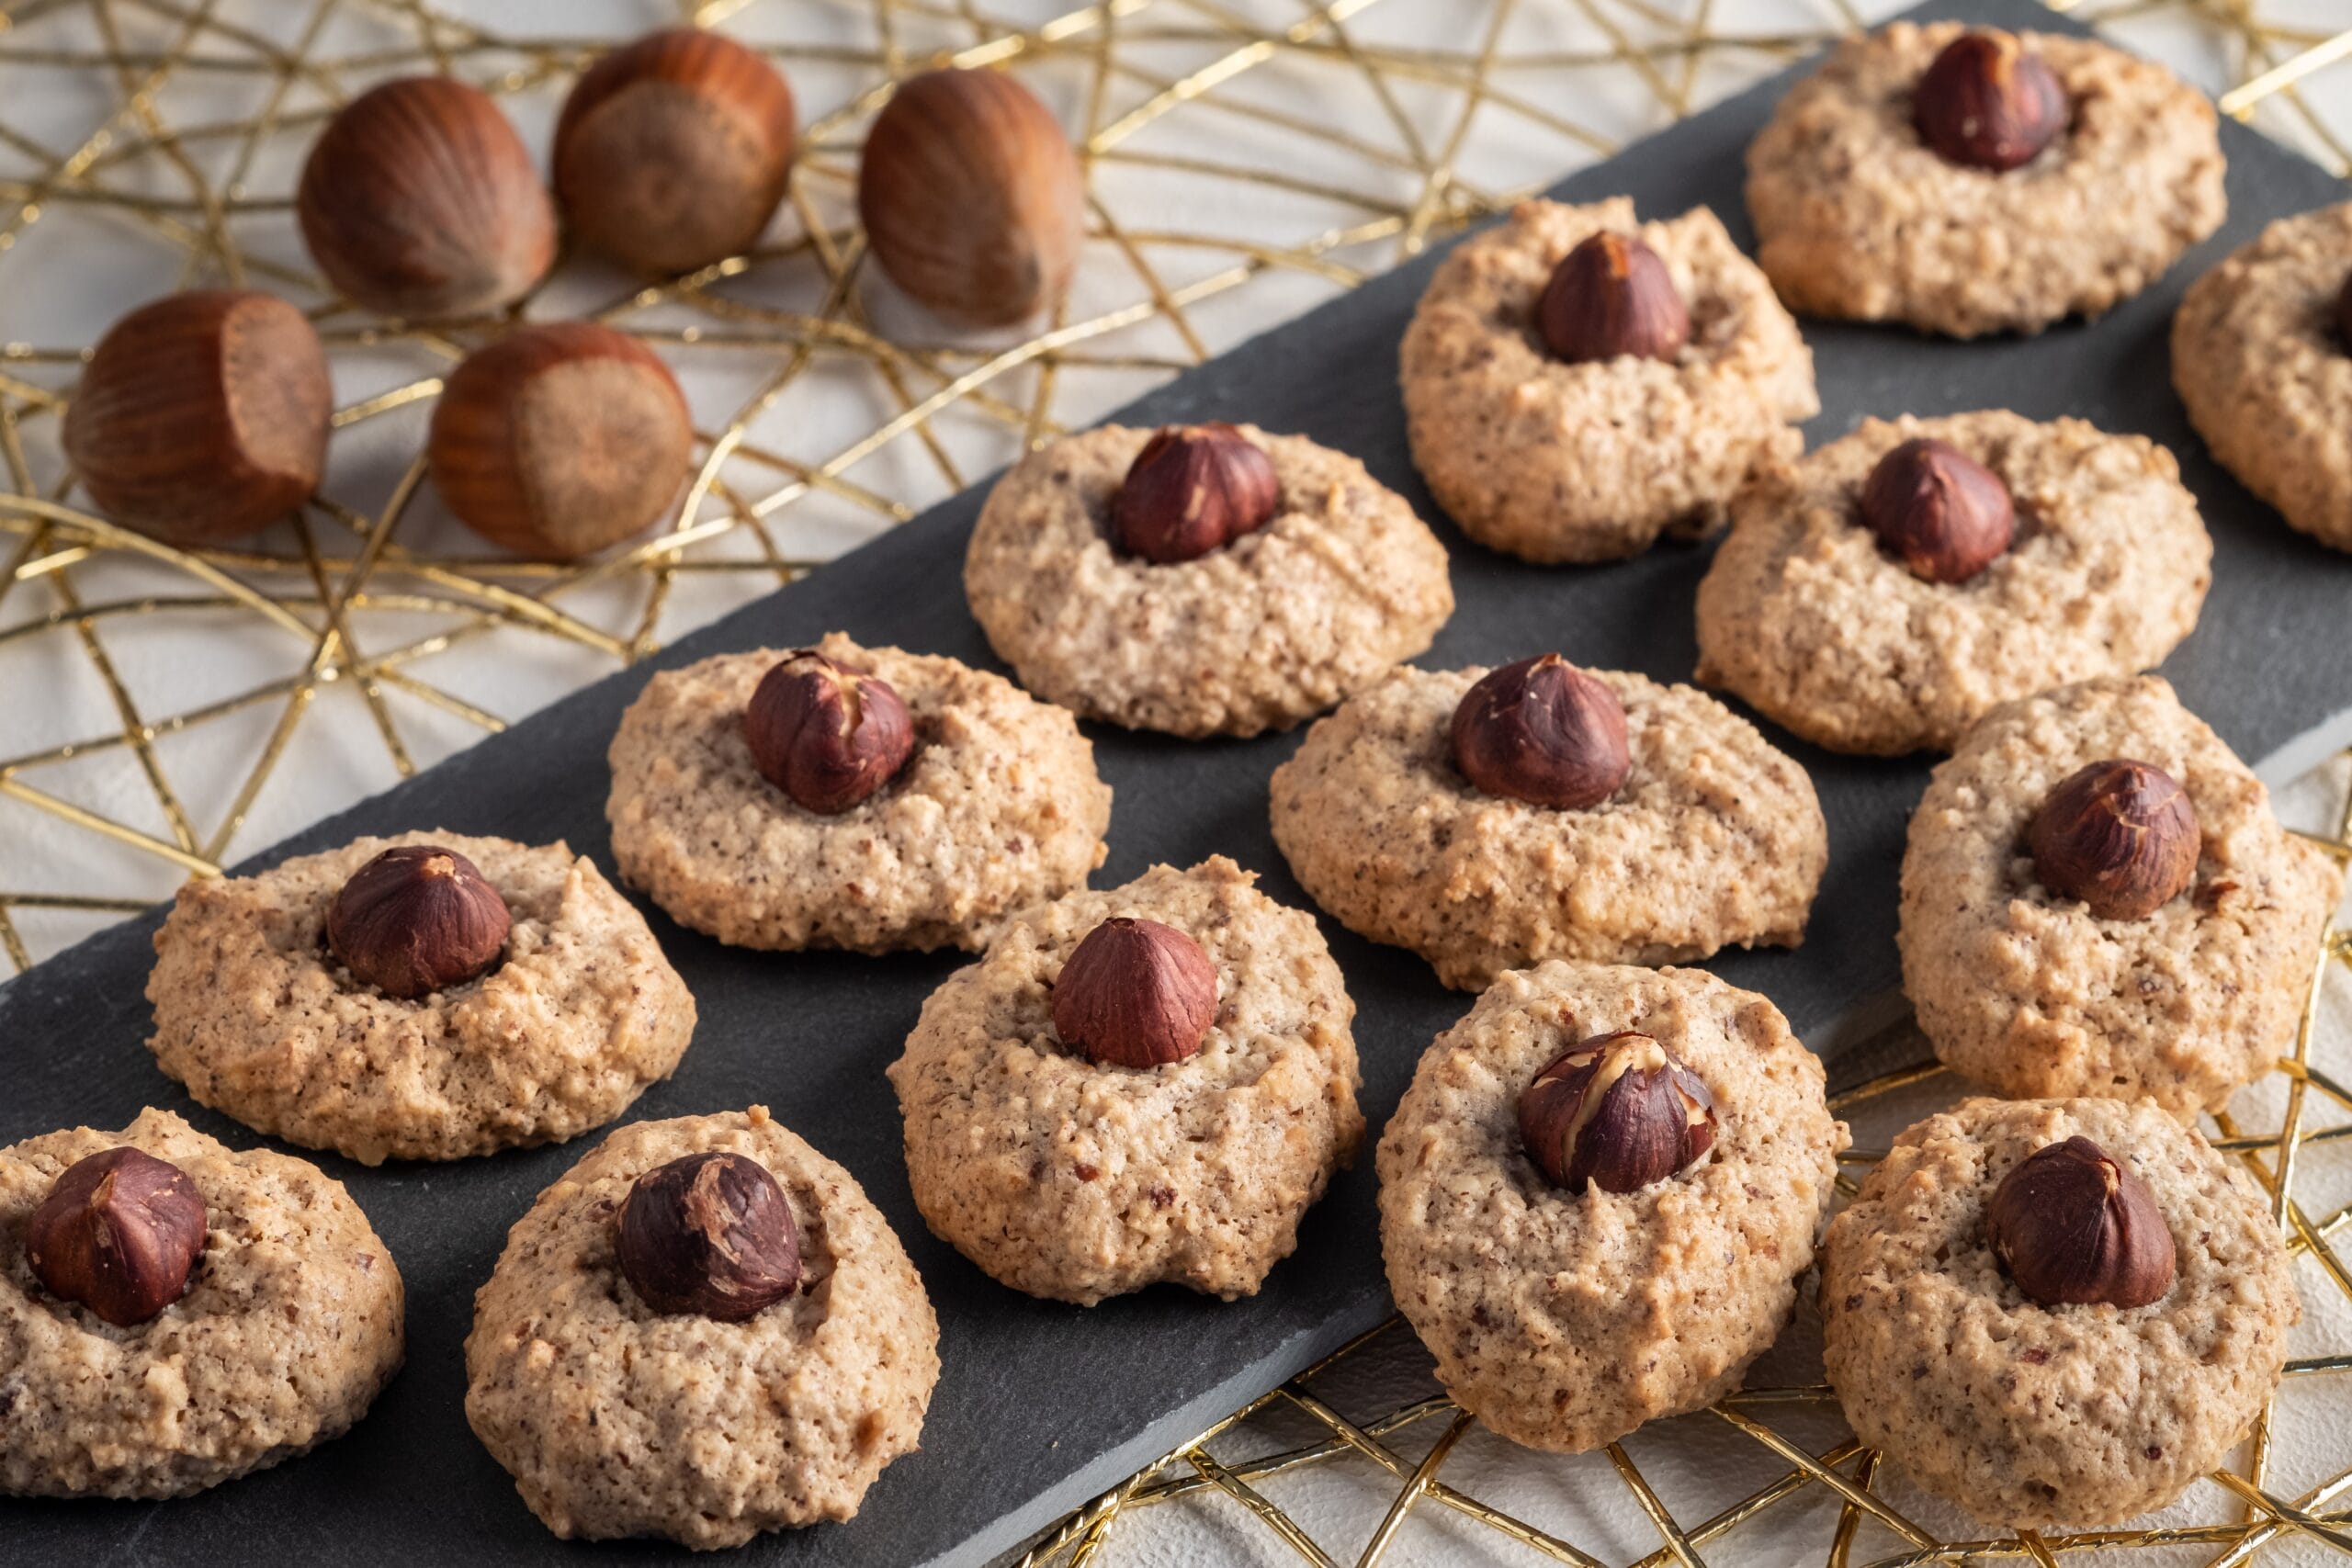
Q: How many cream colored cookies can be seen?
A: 14